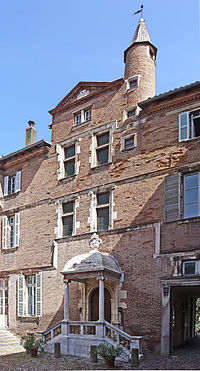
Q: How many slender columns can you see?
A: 2